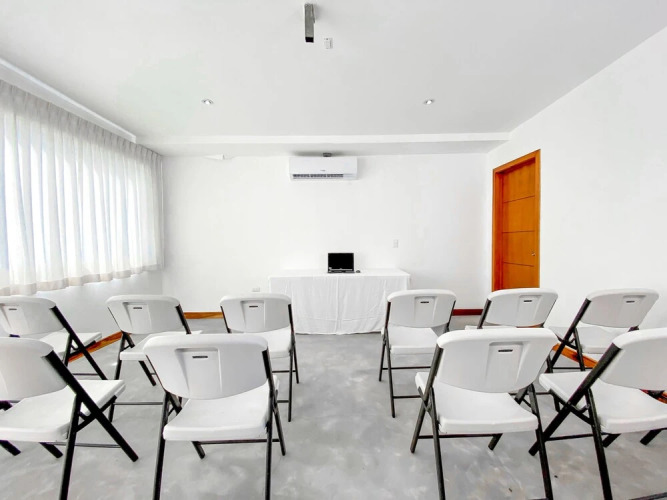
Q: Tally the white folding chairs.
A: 10